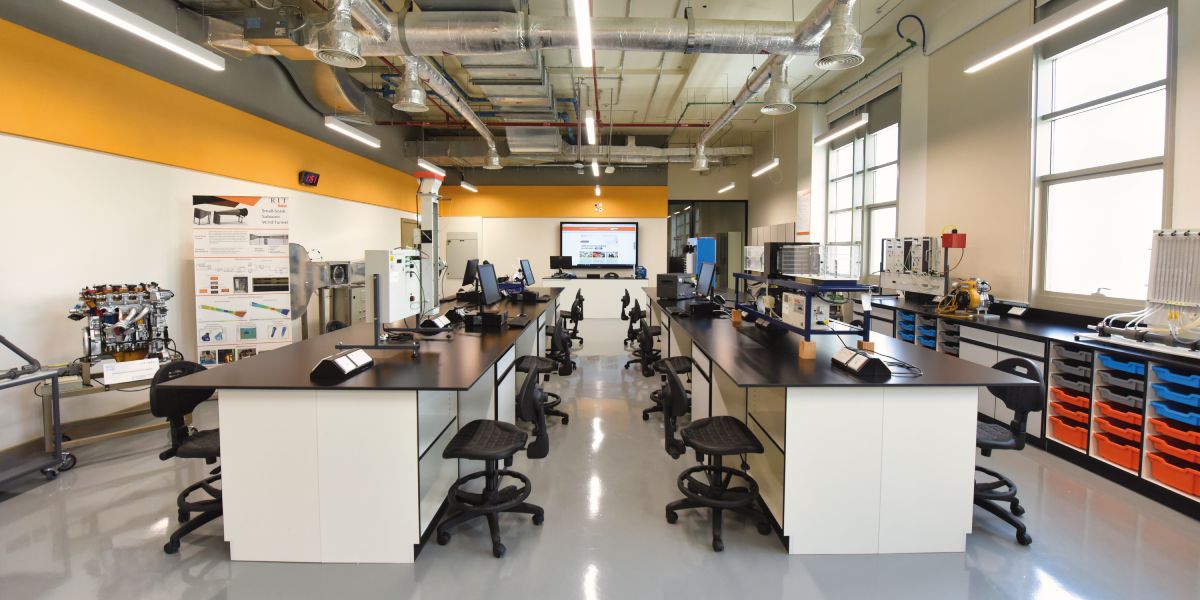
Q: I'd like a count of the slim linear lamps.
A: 12